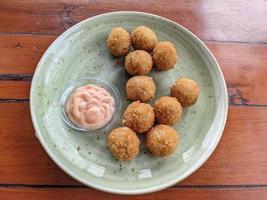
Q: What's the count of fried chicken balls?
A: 10